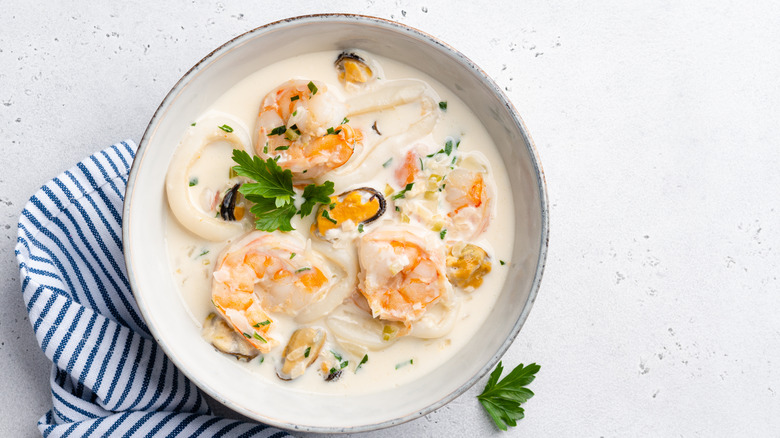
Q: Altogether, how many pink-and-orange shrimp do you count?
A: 4